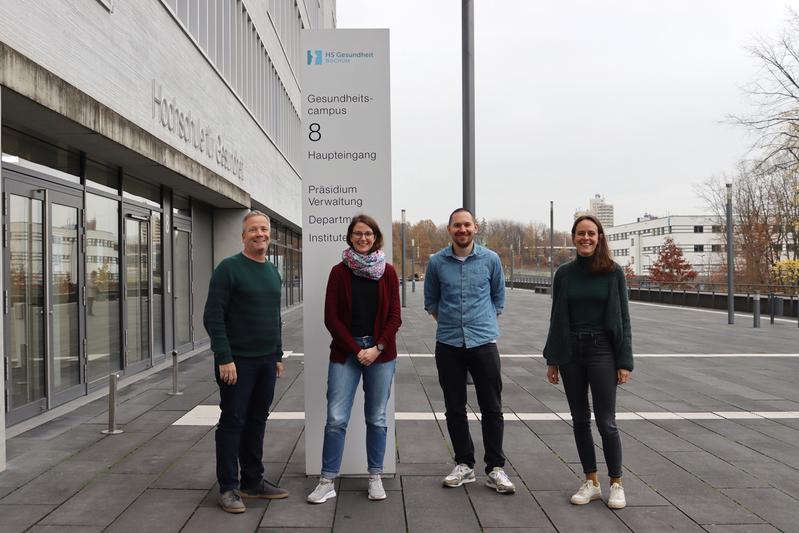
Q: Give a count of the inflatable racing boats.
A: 0